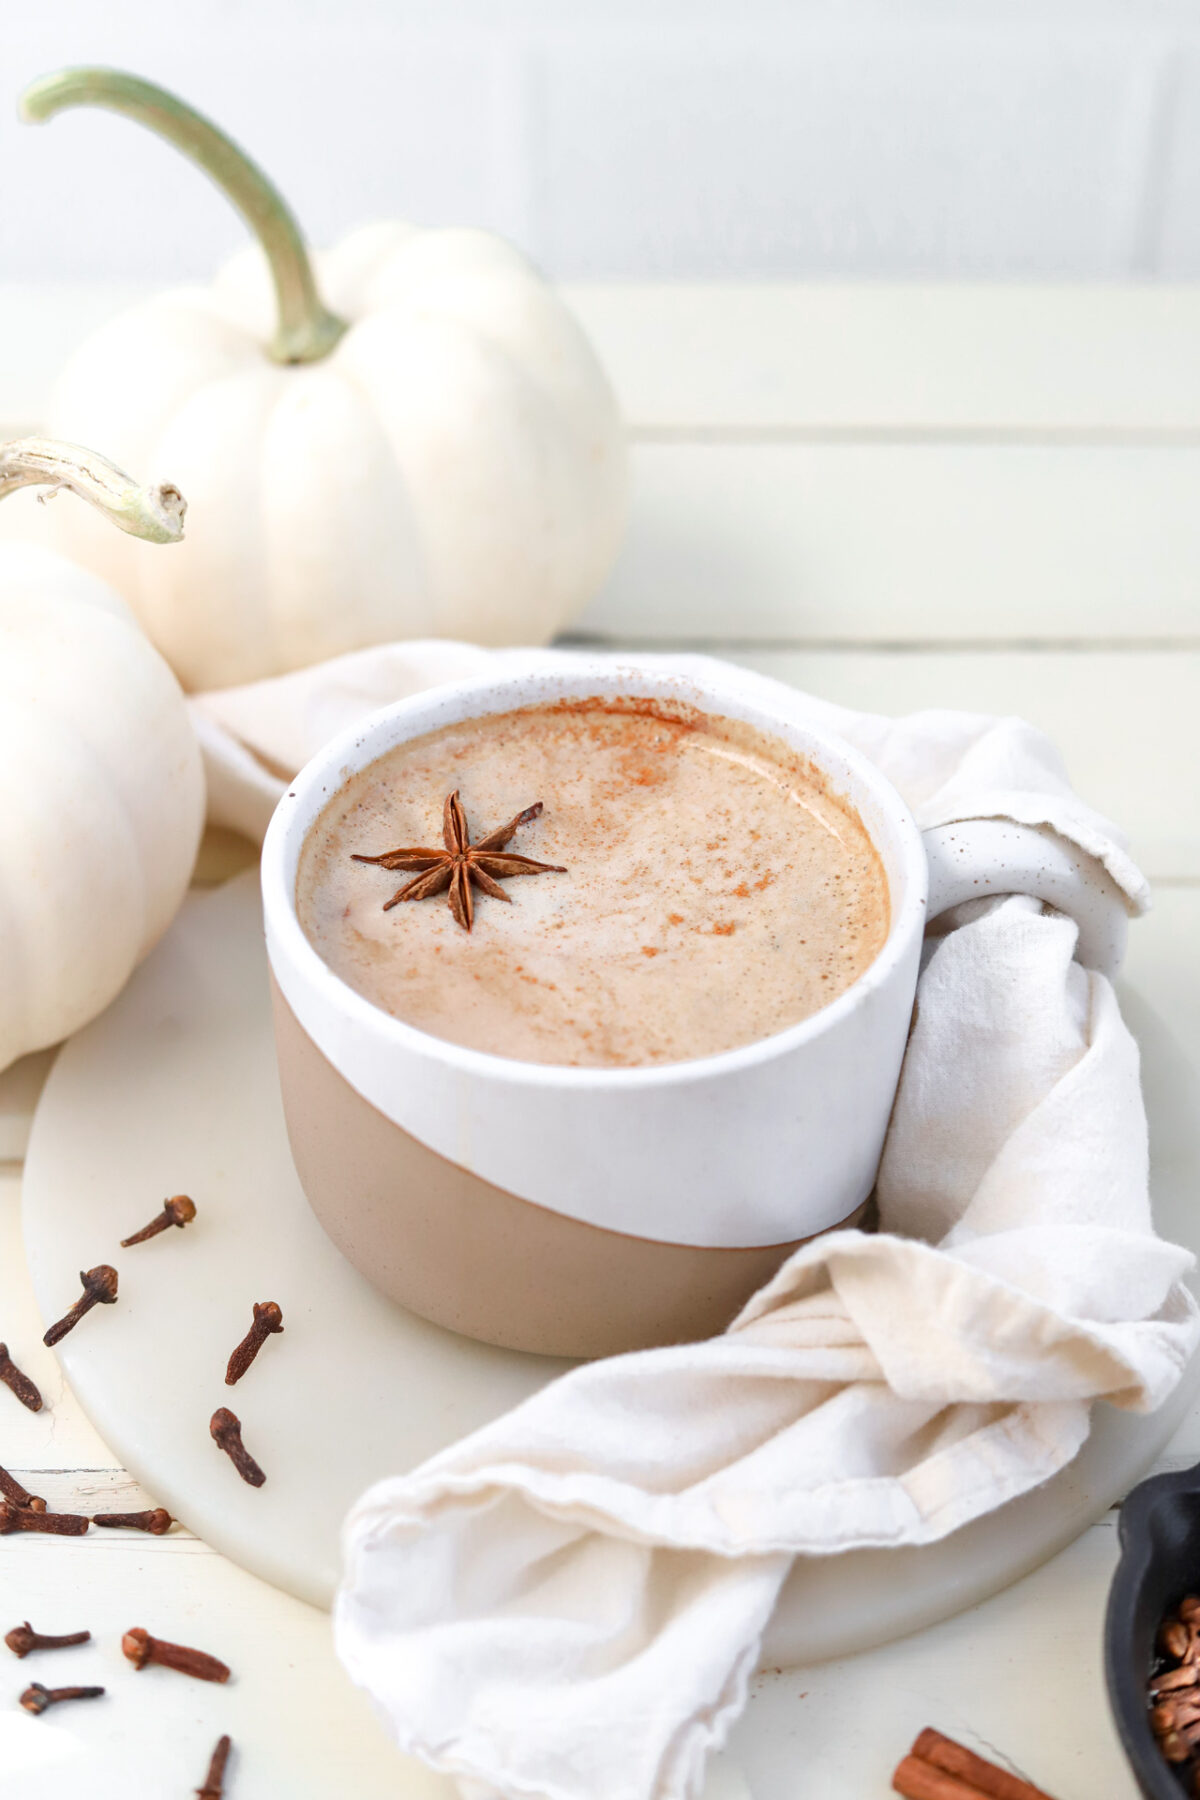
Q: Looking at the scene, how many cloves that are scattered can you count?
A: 12